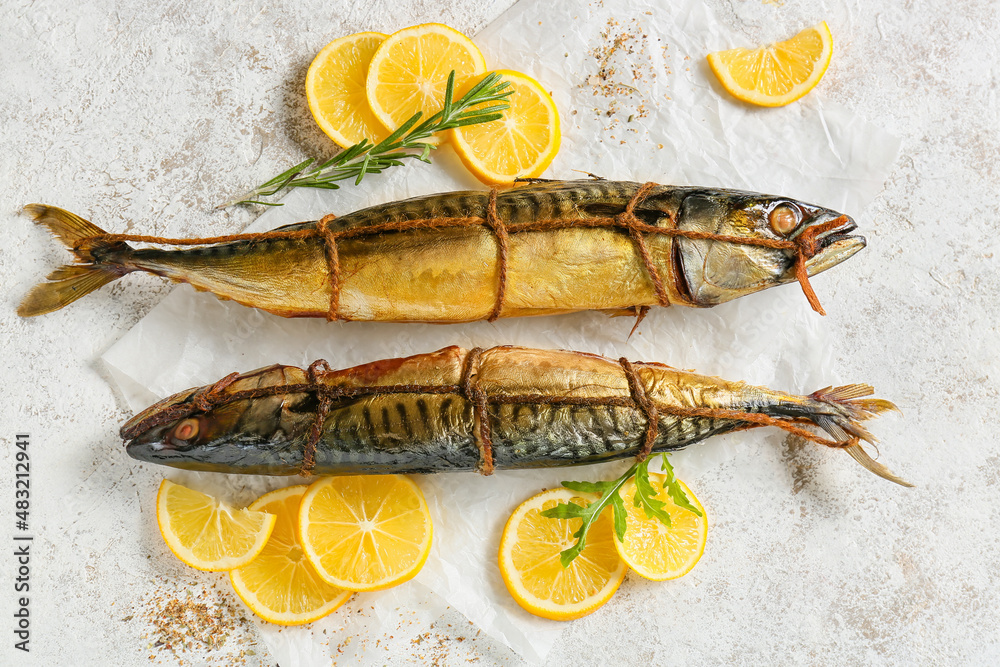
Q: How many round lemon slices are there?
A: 7